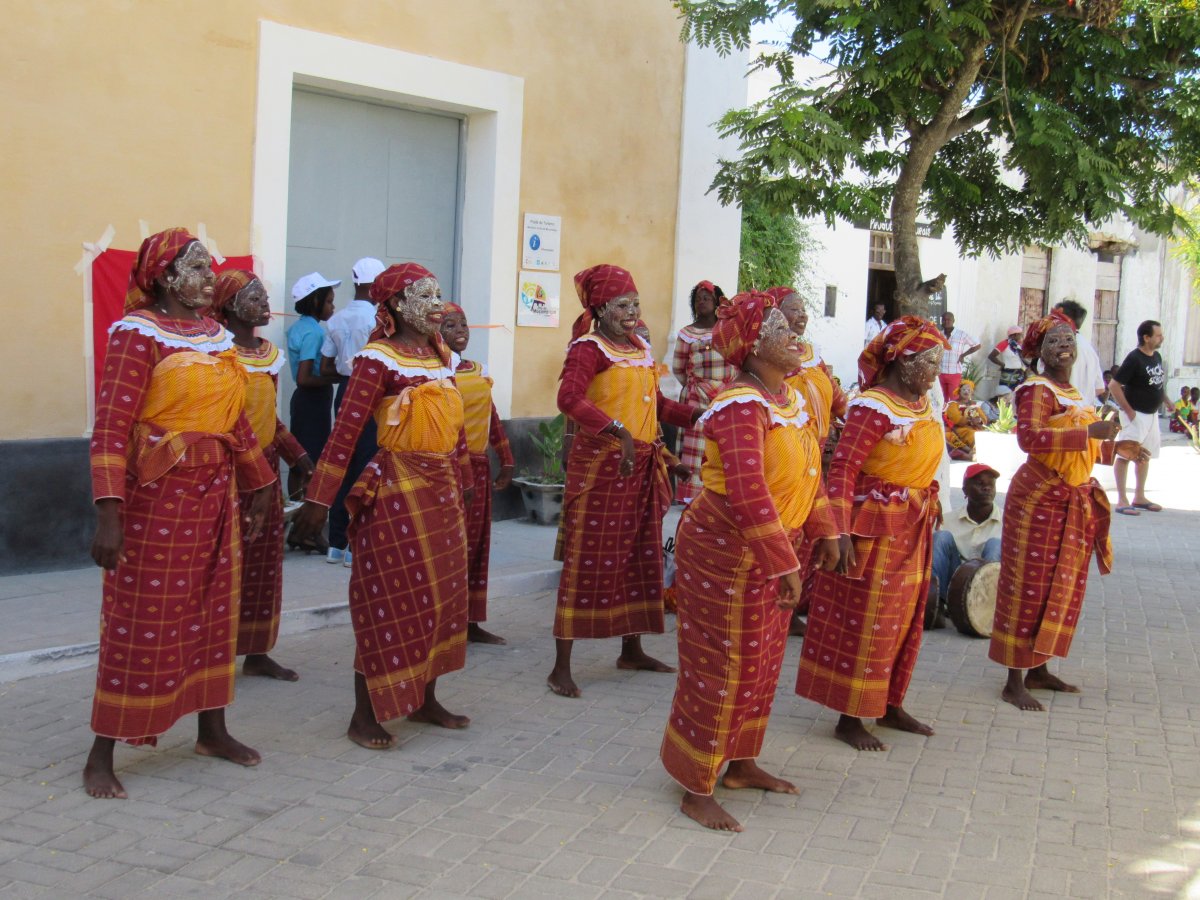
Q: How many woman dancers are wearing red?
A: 9